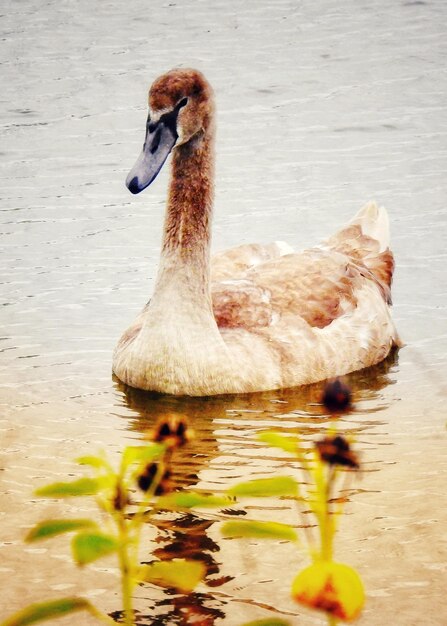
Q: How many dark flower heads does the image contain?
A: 4